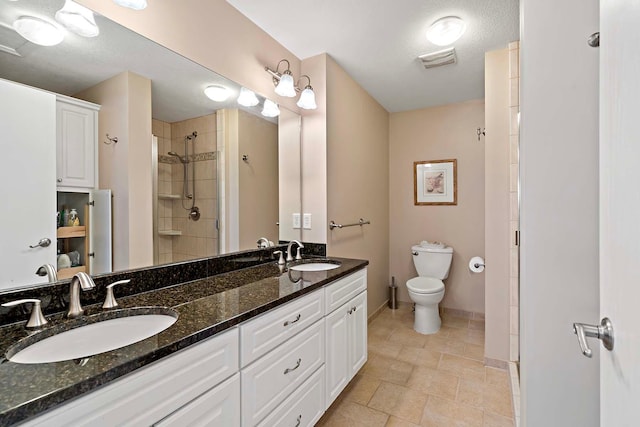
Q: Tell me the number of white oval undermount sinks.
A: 2